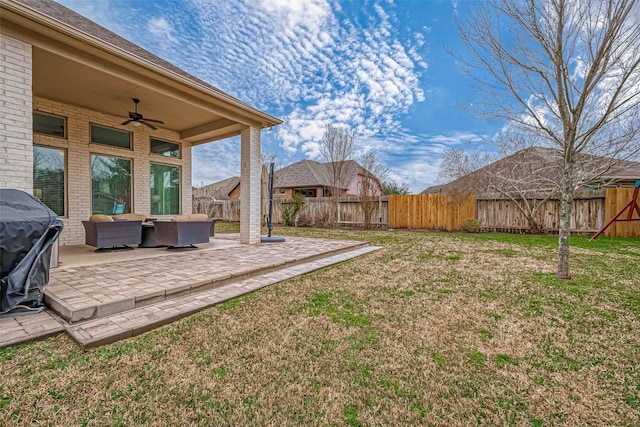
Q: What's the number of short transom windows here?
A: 3